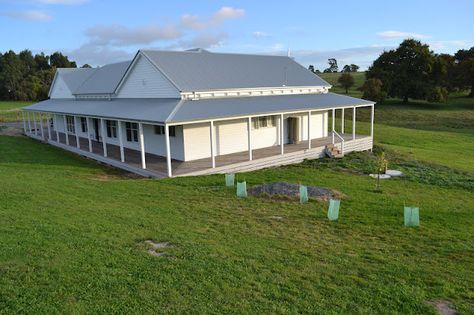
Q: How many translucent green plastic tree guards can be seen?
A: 5